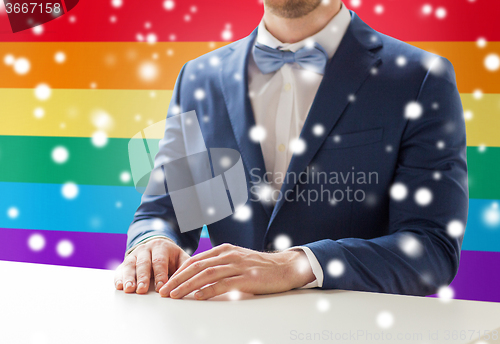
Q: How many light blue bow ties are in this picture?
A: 1